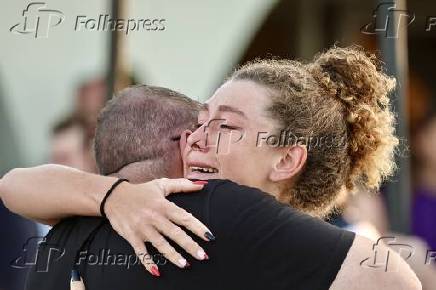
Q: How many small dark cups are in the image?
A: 0